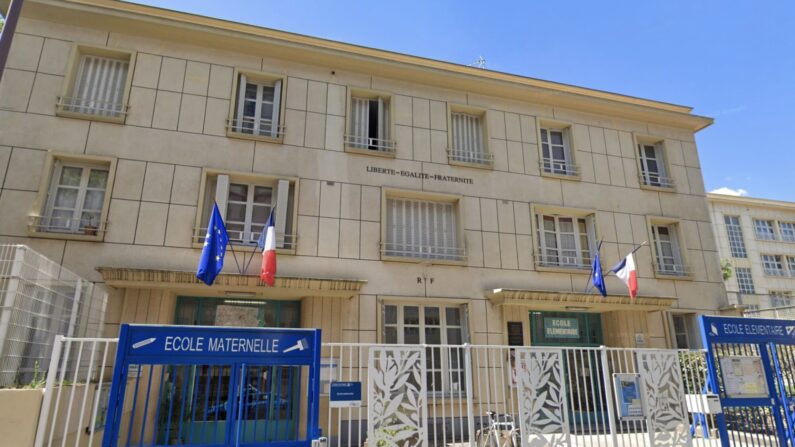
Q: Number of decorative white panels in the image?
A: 3